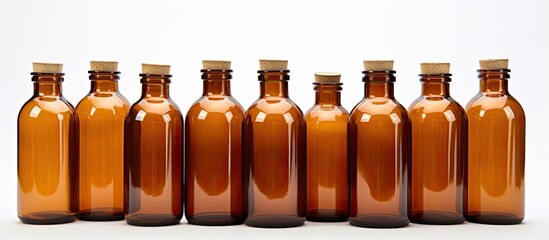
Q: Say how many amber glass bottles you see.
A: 9